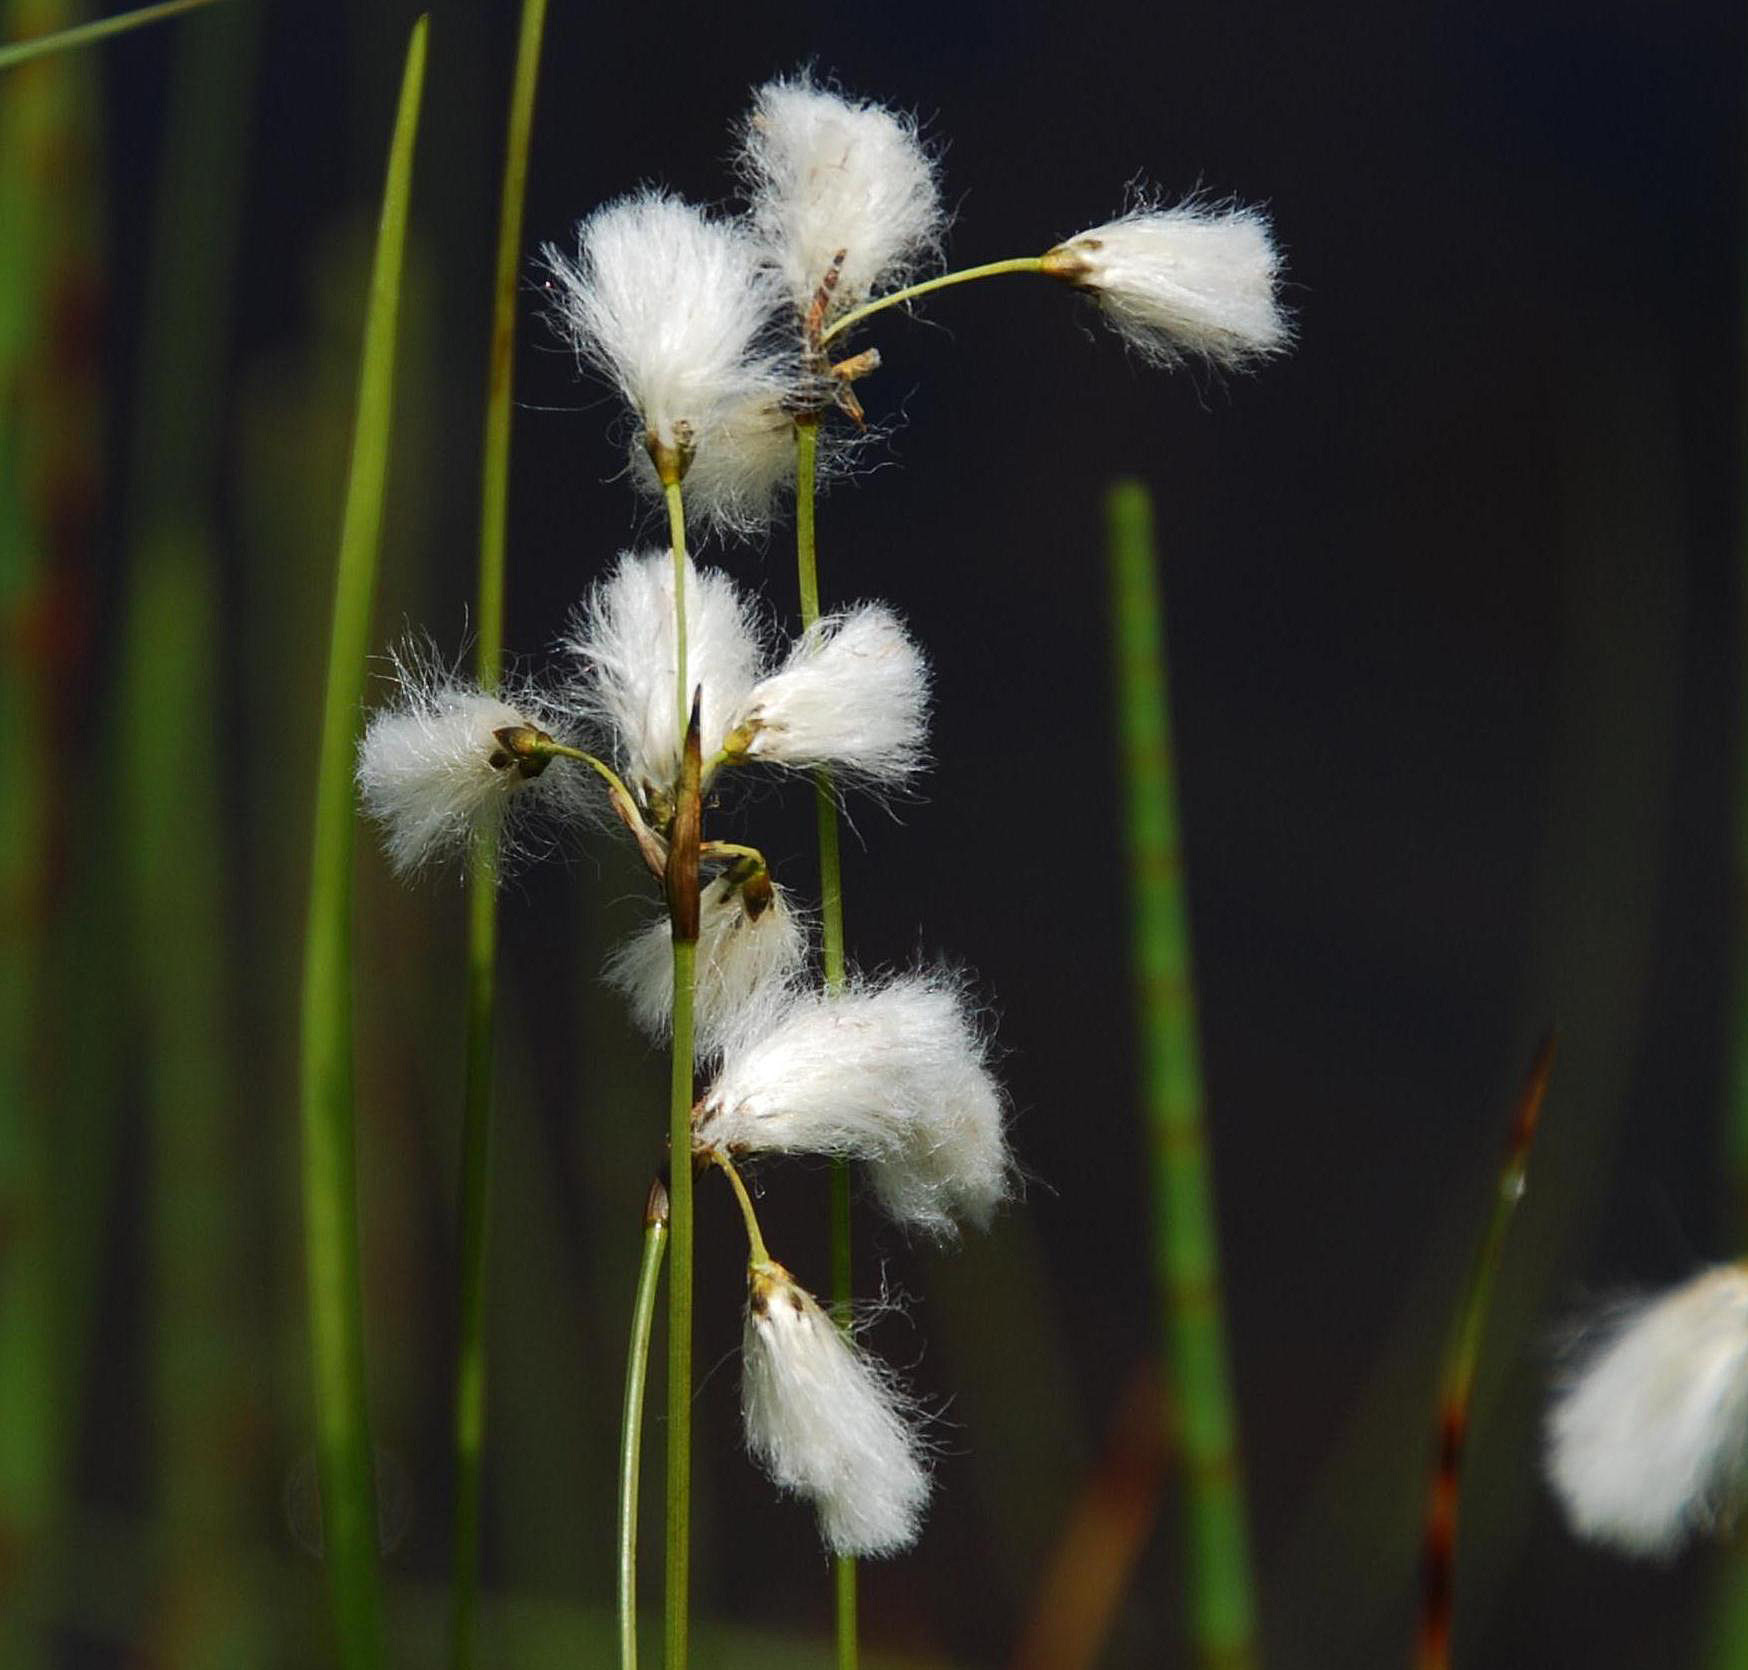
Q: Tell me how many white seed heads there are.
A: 11